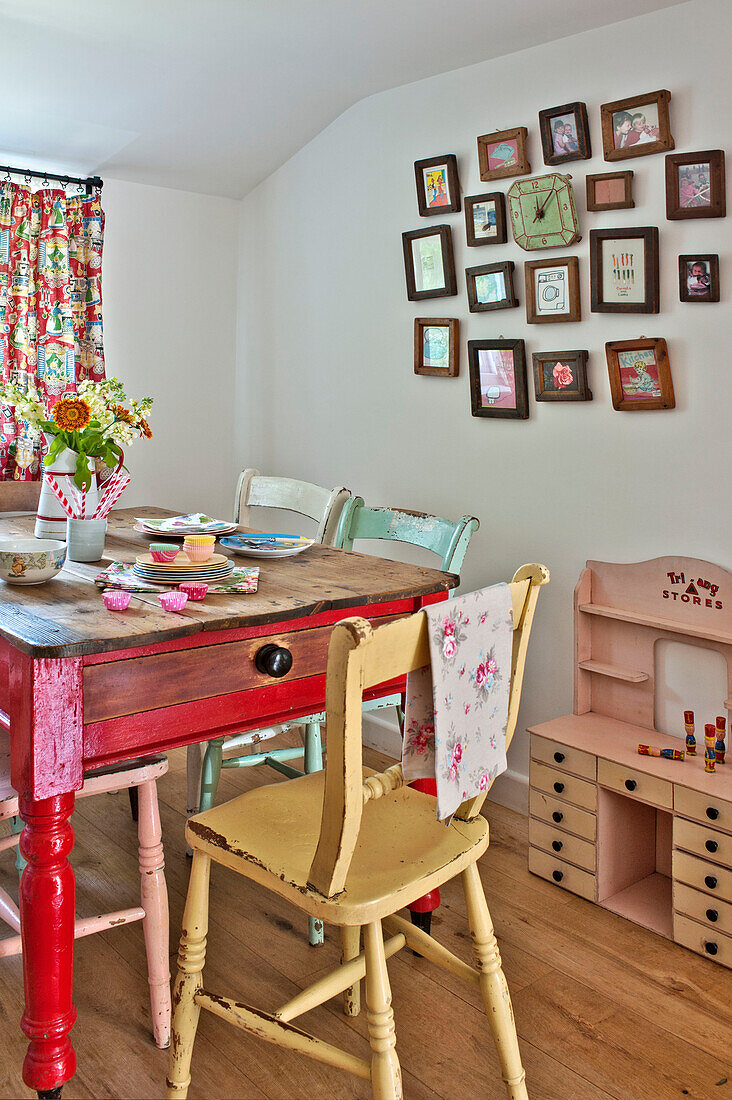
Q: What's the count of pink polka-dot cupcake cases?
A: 3